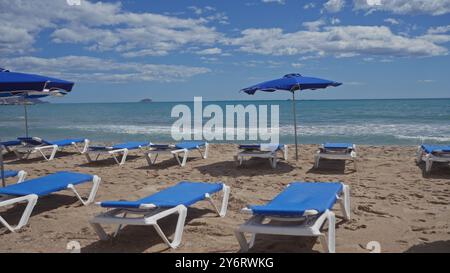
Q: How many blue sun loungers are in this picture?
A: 11